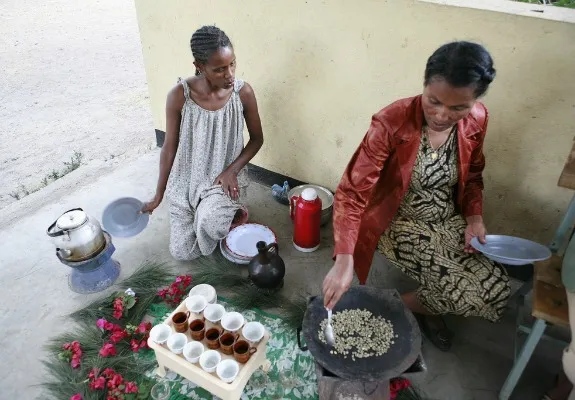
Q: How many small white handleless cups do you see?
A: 9